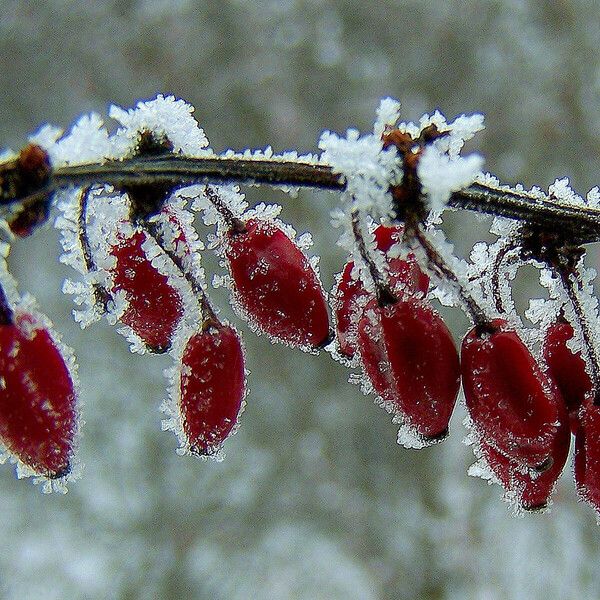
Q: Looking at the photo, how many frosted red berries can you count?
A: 11